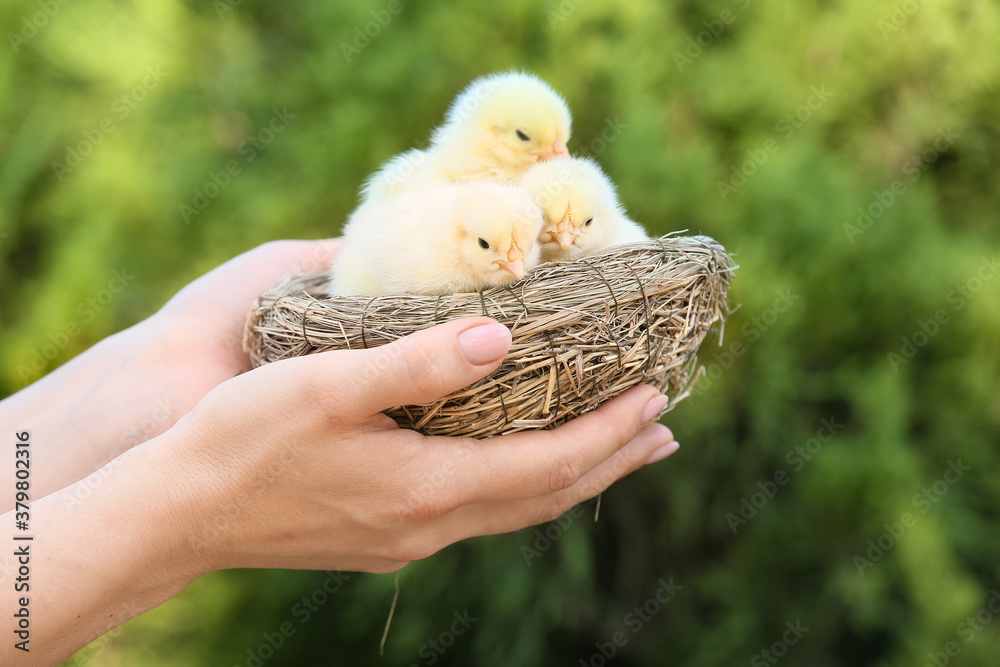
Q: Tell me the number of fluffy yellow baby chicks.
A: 3